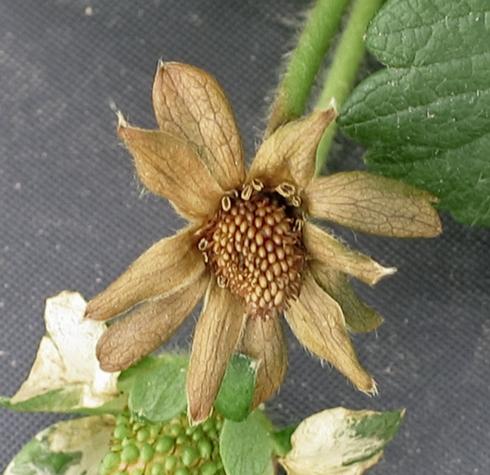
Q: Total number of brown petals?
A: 11